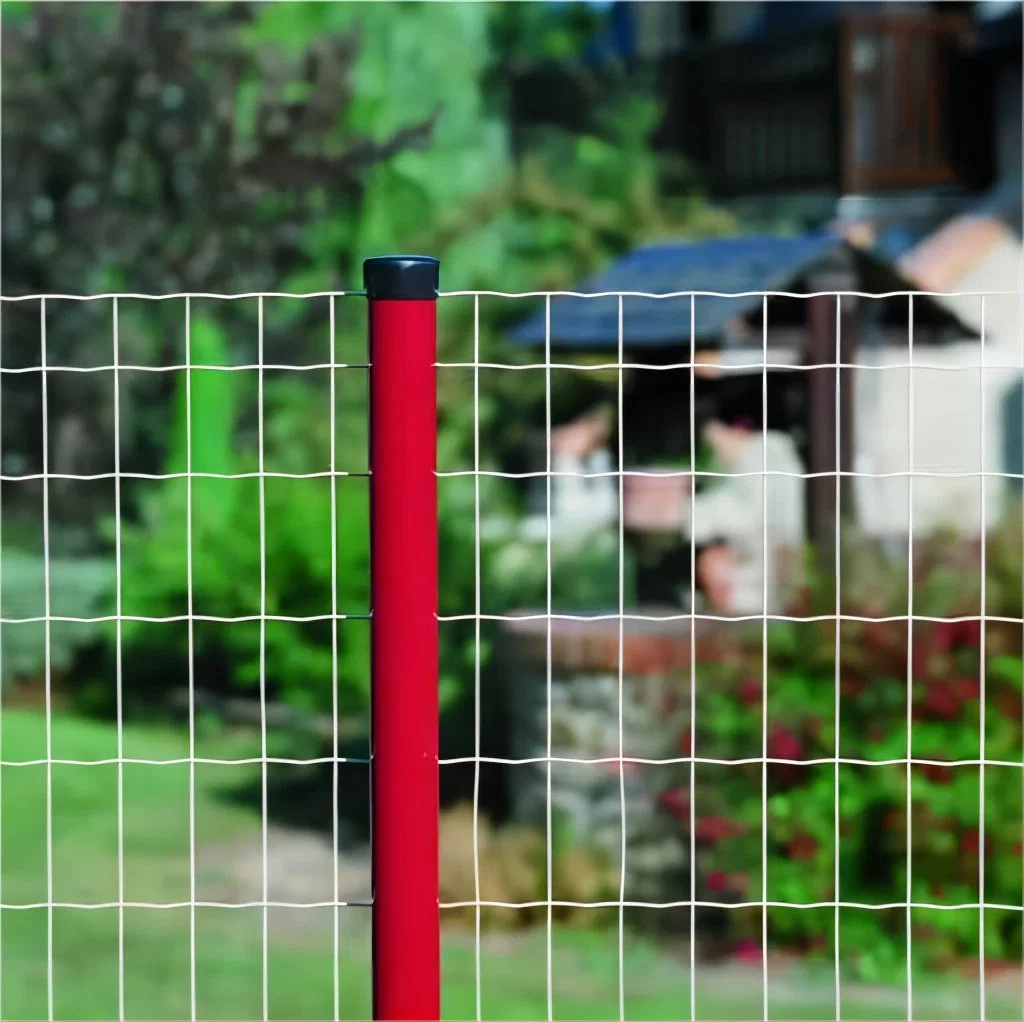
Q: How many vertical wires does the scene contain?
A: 13